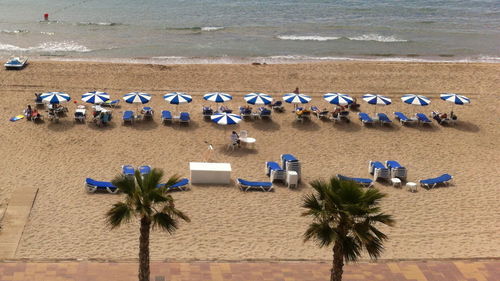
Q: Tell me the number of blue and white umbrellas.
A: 12